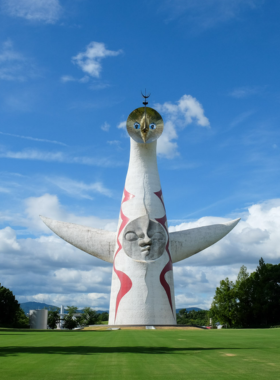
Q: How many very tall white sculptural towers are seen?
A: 1